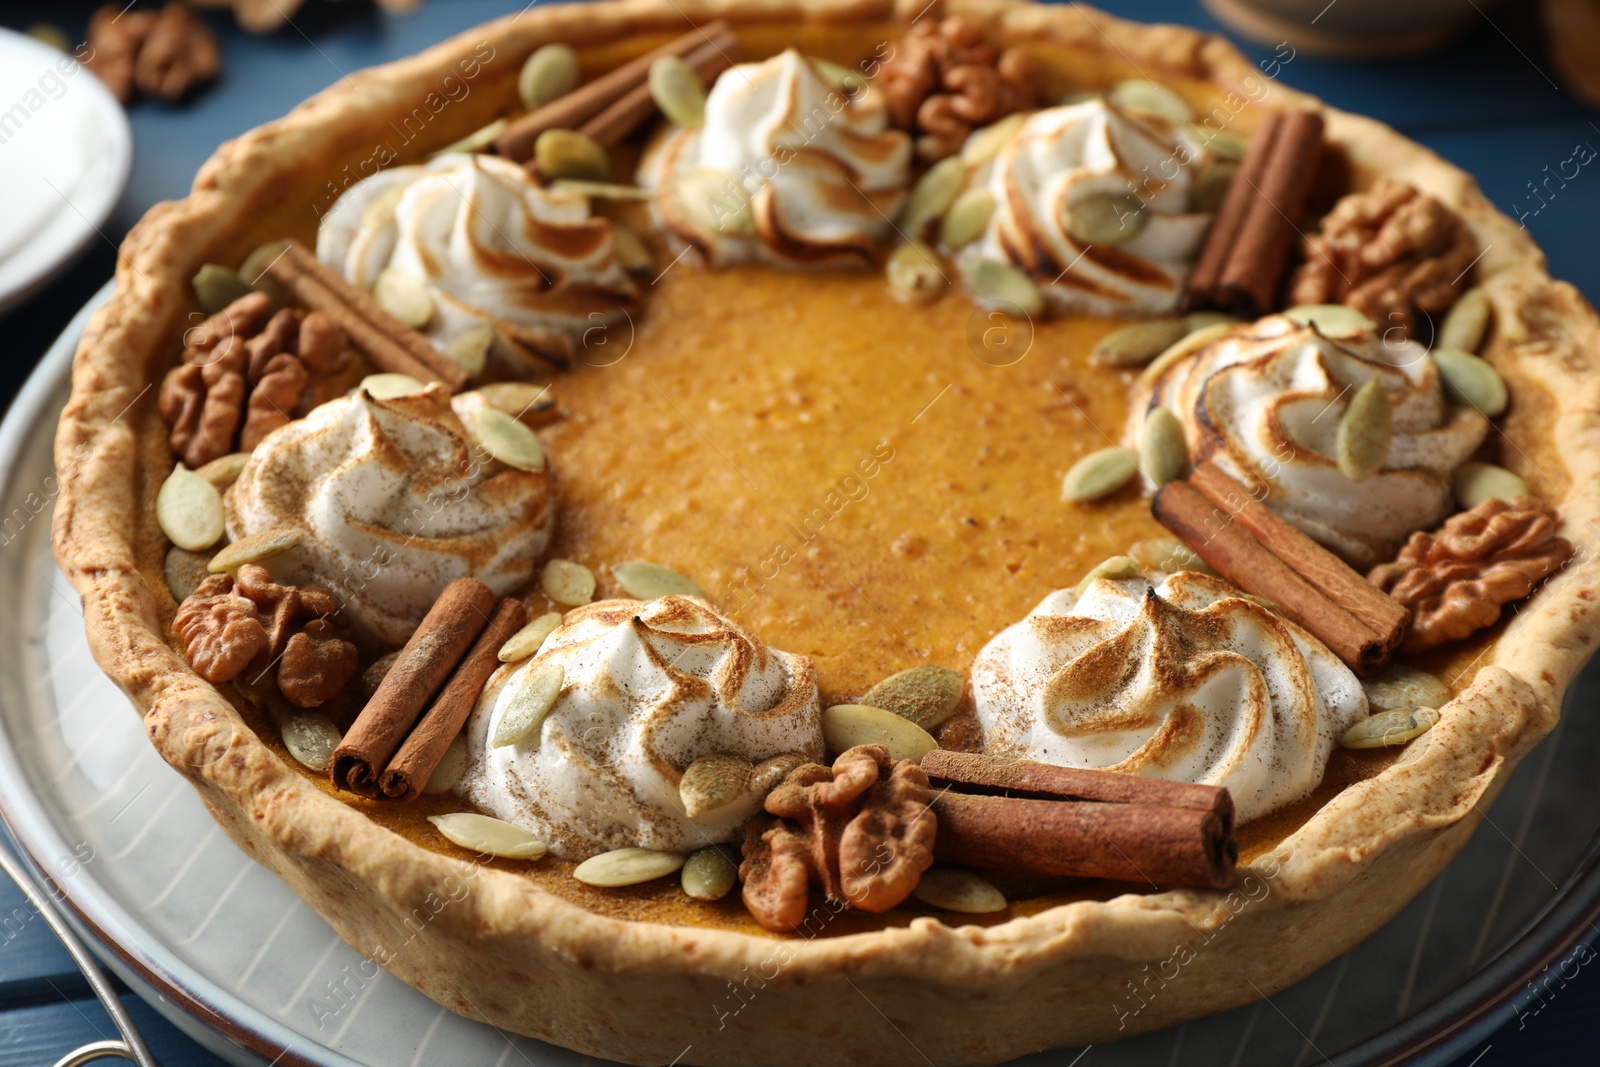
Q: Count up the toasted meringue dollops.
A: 7